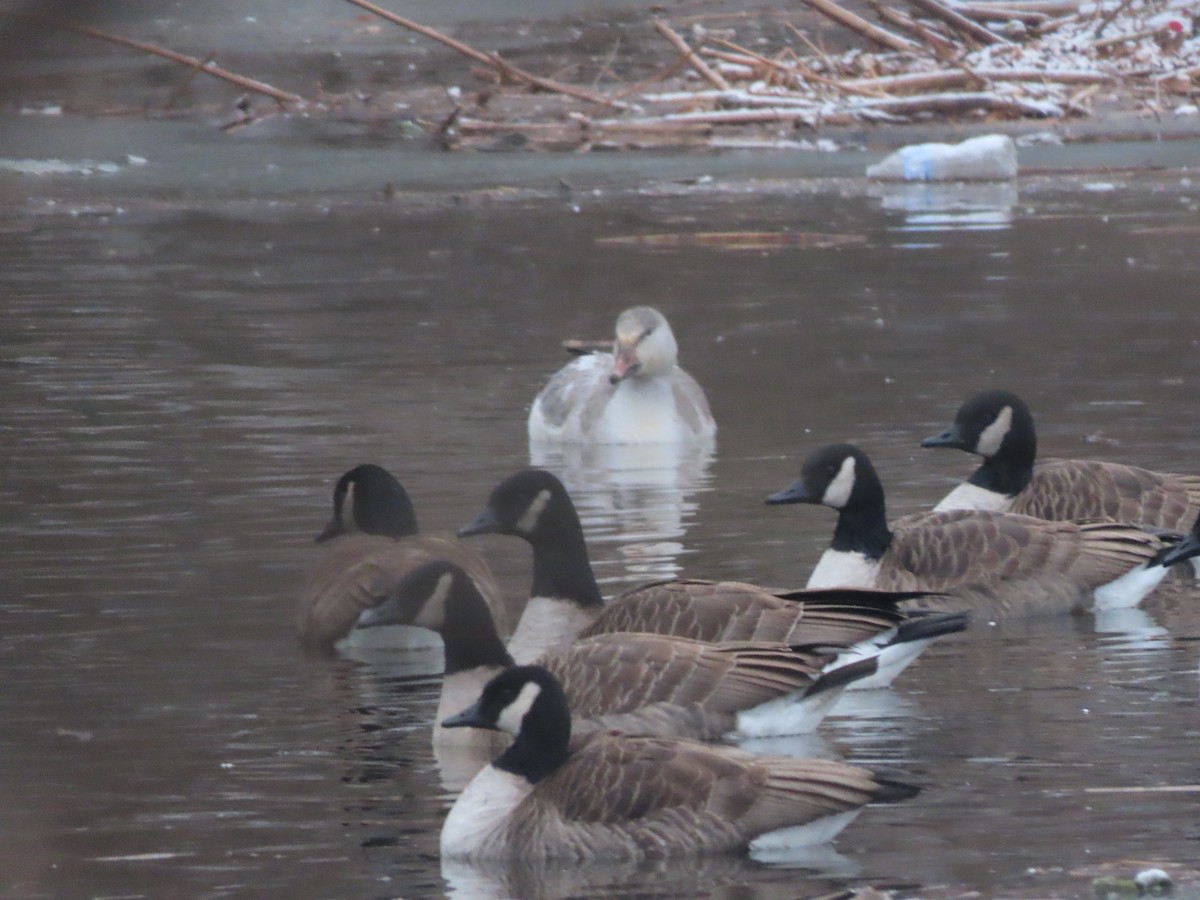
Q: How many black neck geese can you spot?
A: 6